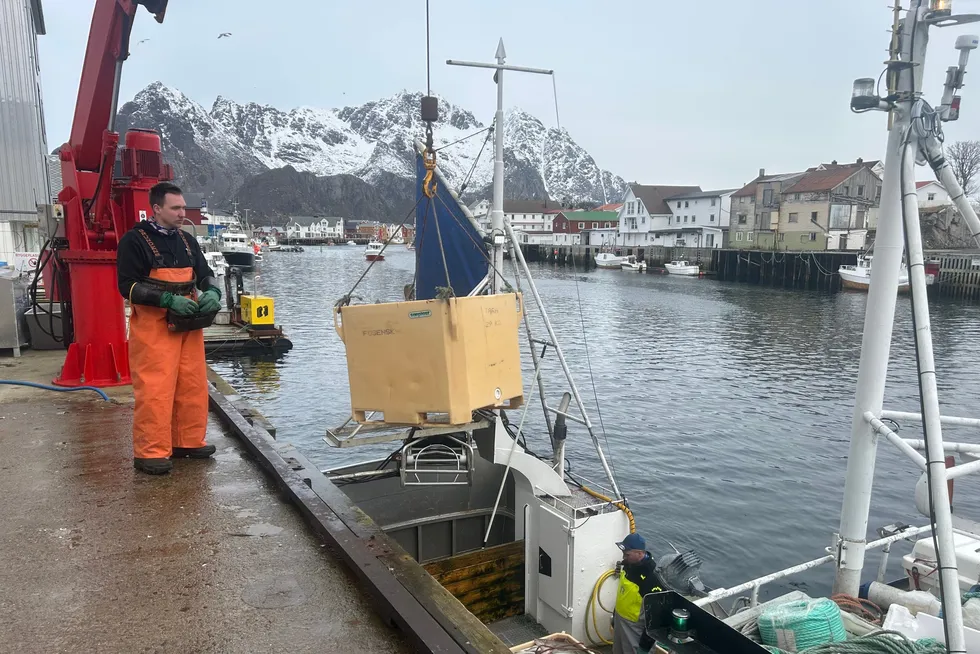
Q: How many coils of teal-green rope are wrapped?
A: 1